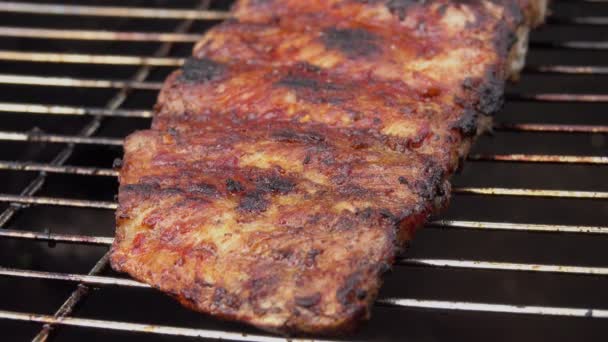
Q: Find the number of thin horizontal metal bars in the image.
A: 11